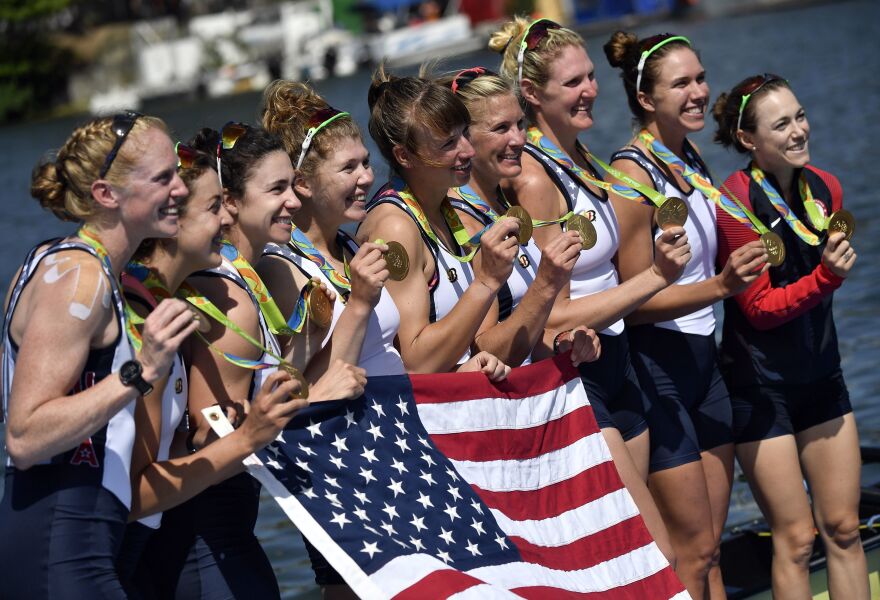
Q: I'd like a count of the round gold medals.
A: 9